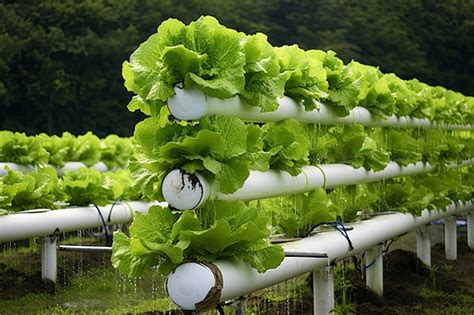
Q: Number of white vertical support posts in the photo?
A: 6